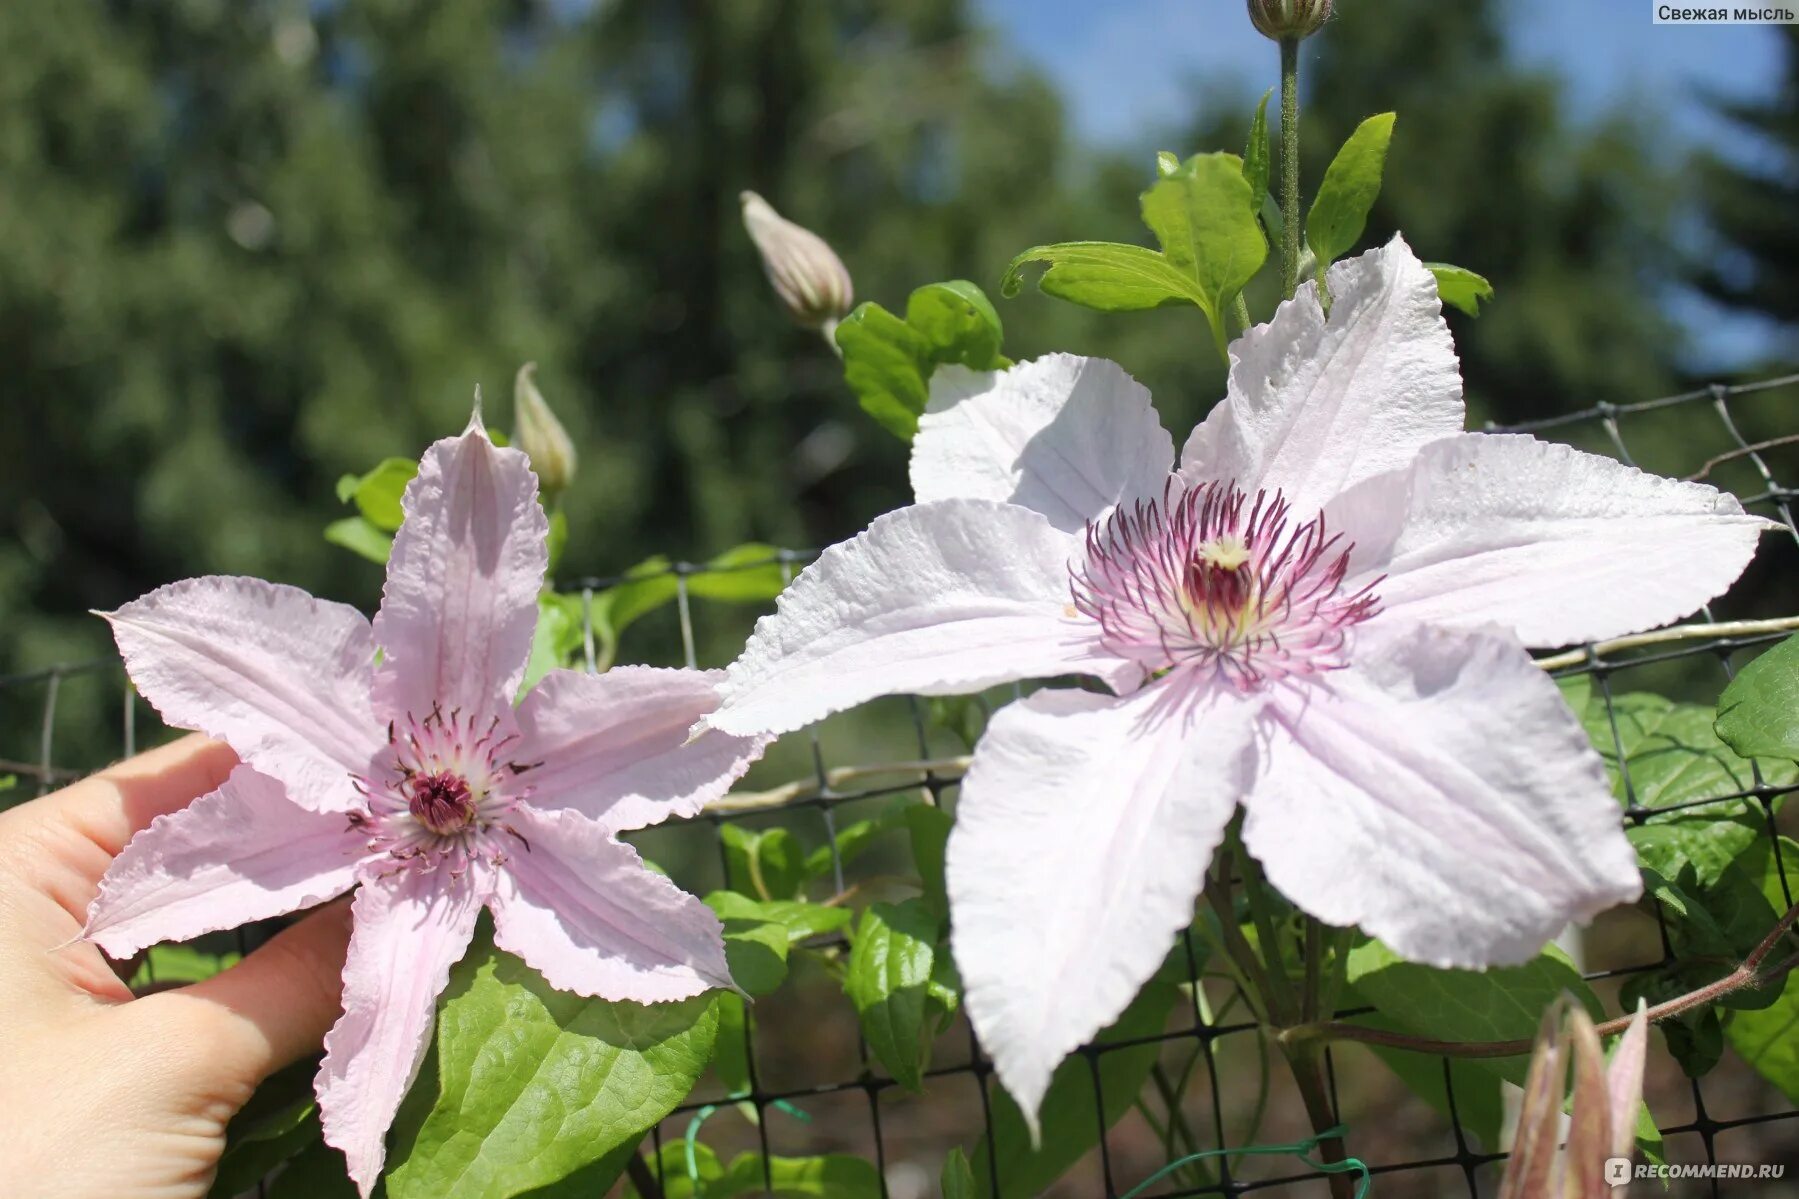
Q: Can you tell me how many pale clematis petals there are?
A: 12